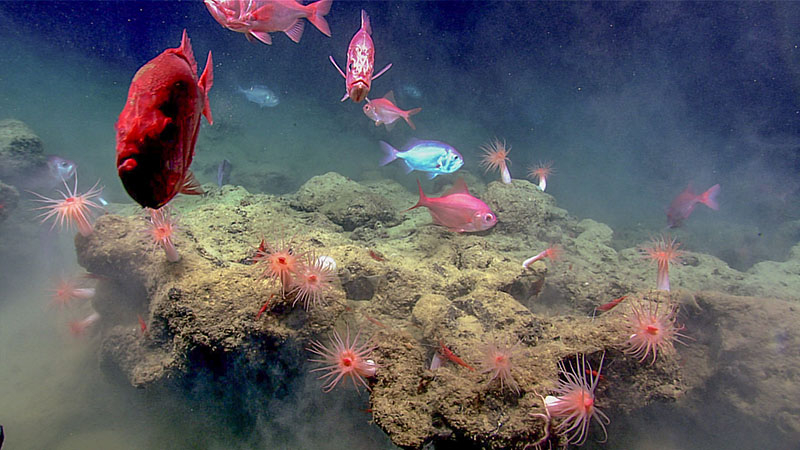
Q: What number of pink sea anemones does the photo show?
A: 14